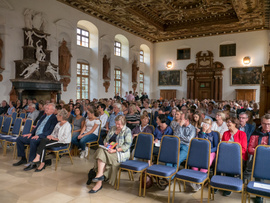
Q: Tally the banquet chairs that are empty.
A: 11